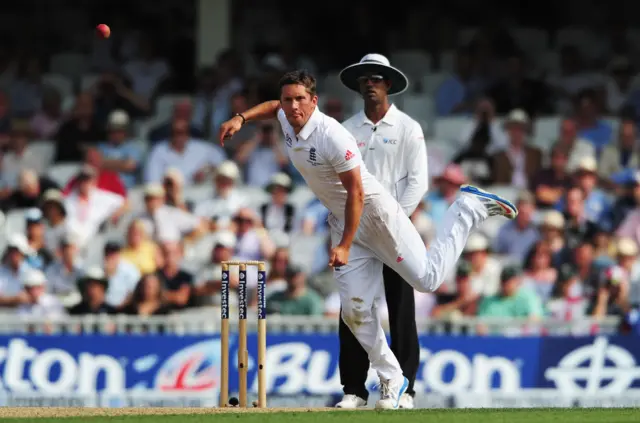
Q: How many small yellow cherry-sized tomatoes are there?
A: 0